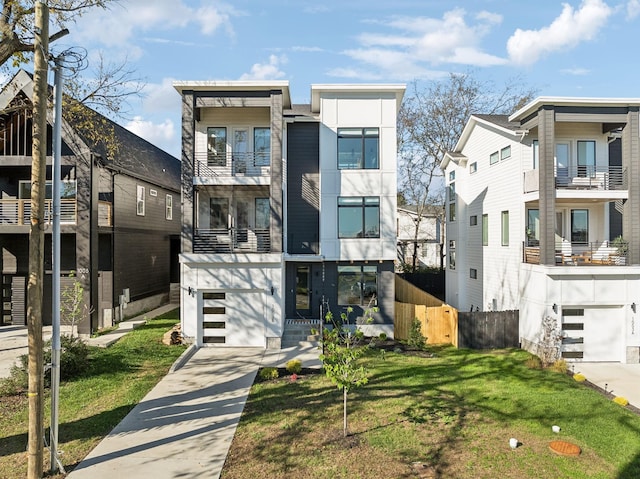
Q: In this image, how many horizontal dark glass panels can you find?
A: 8